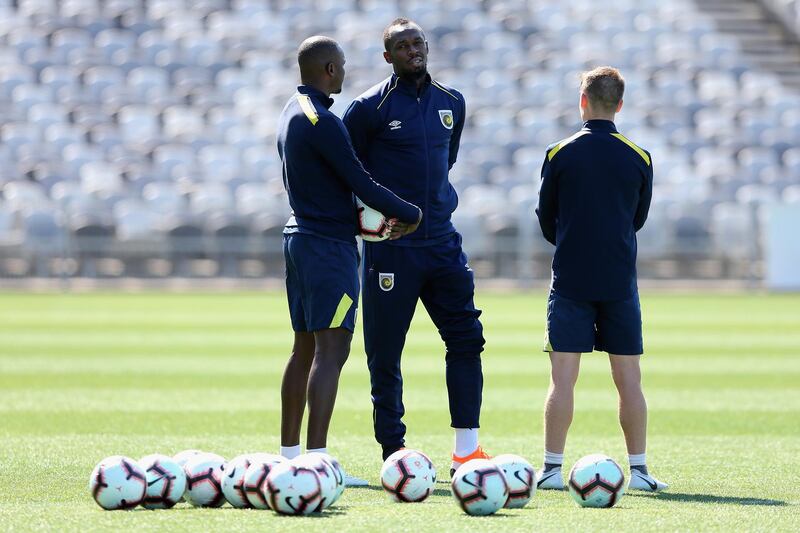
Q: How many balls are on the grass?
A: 13